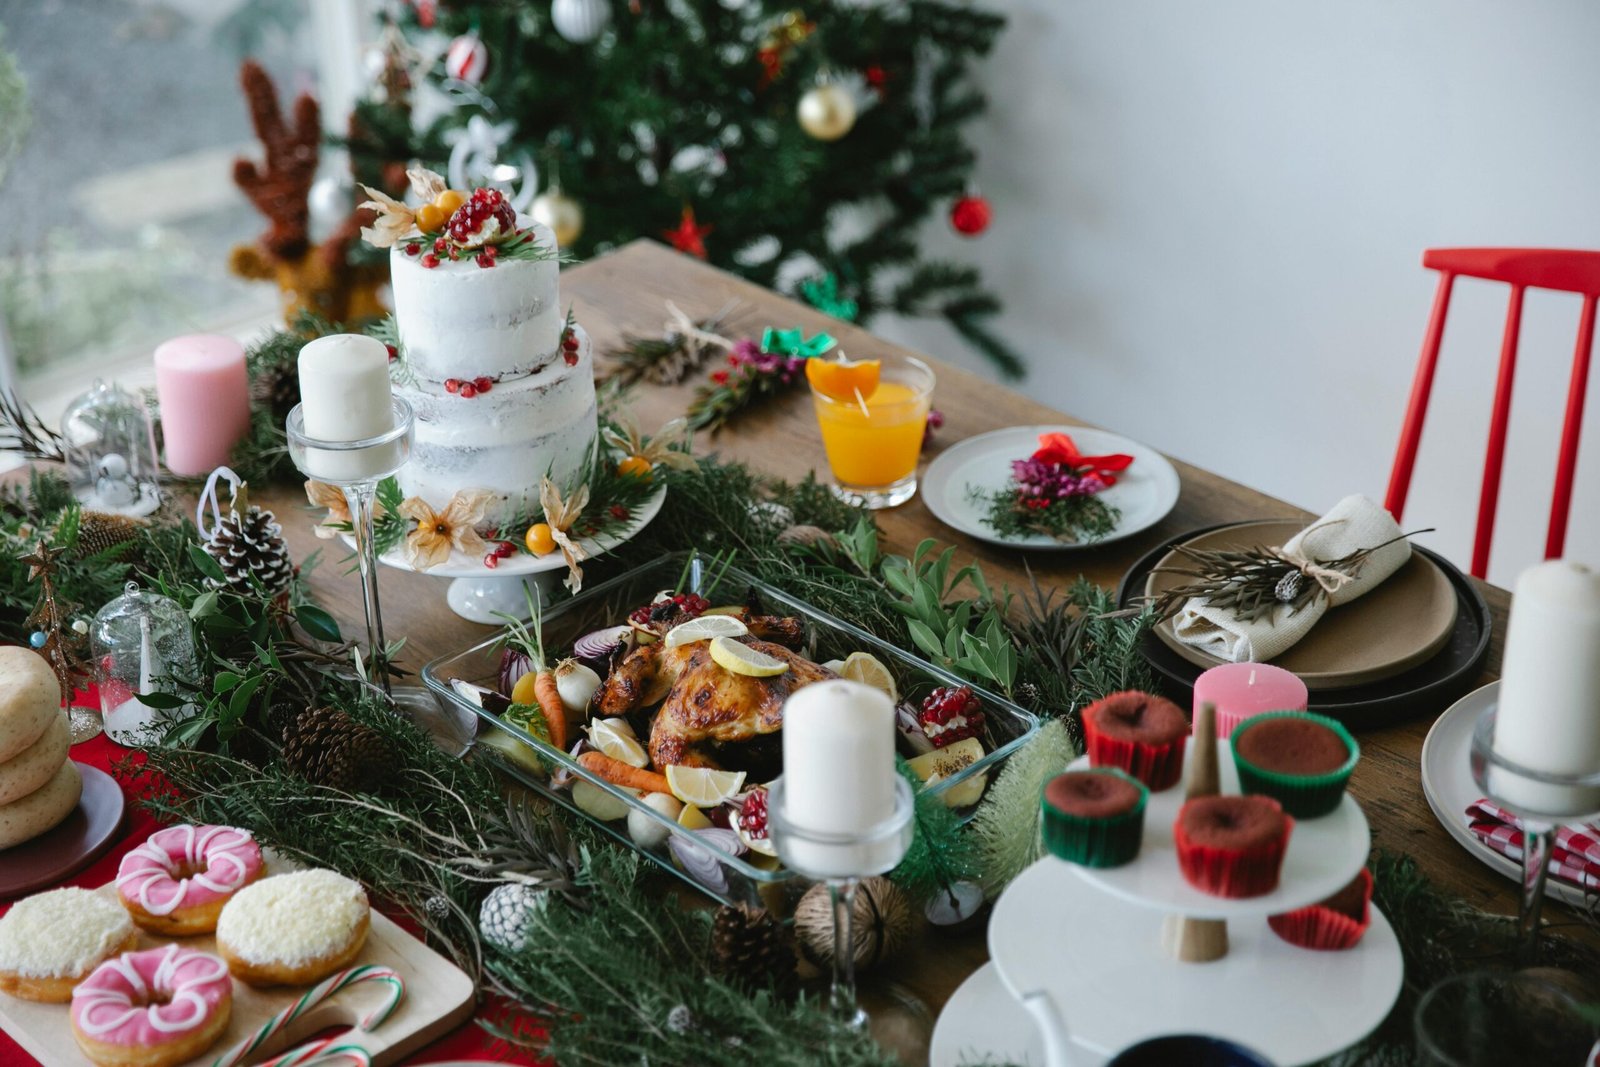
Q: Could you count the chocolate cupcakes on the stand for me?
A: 5